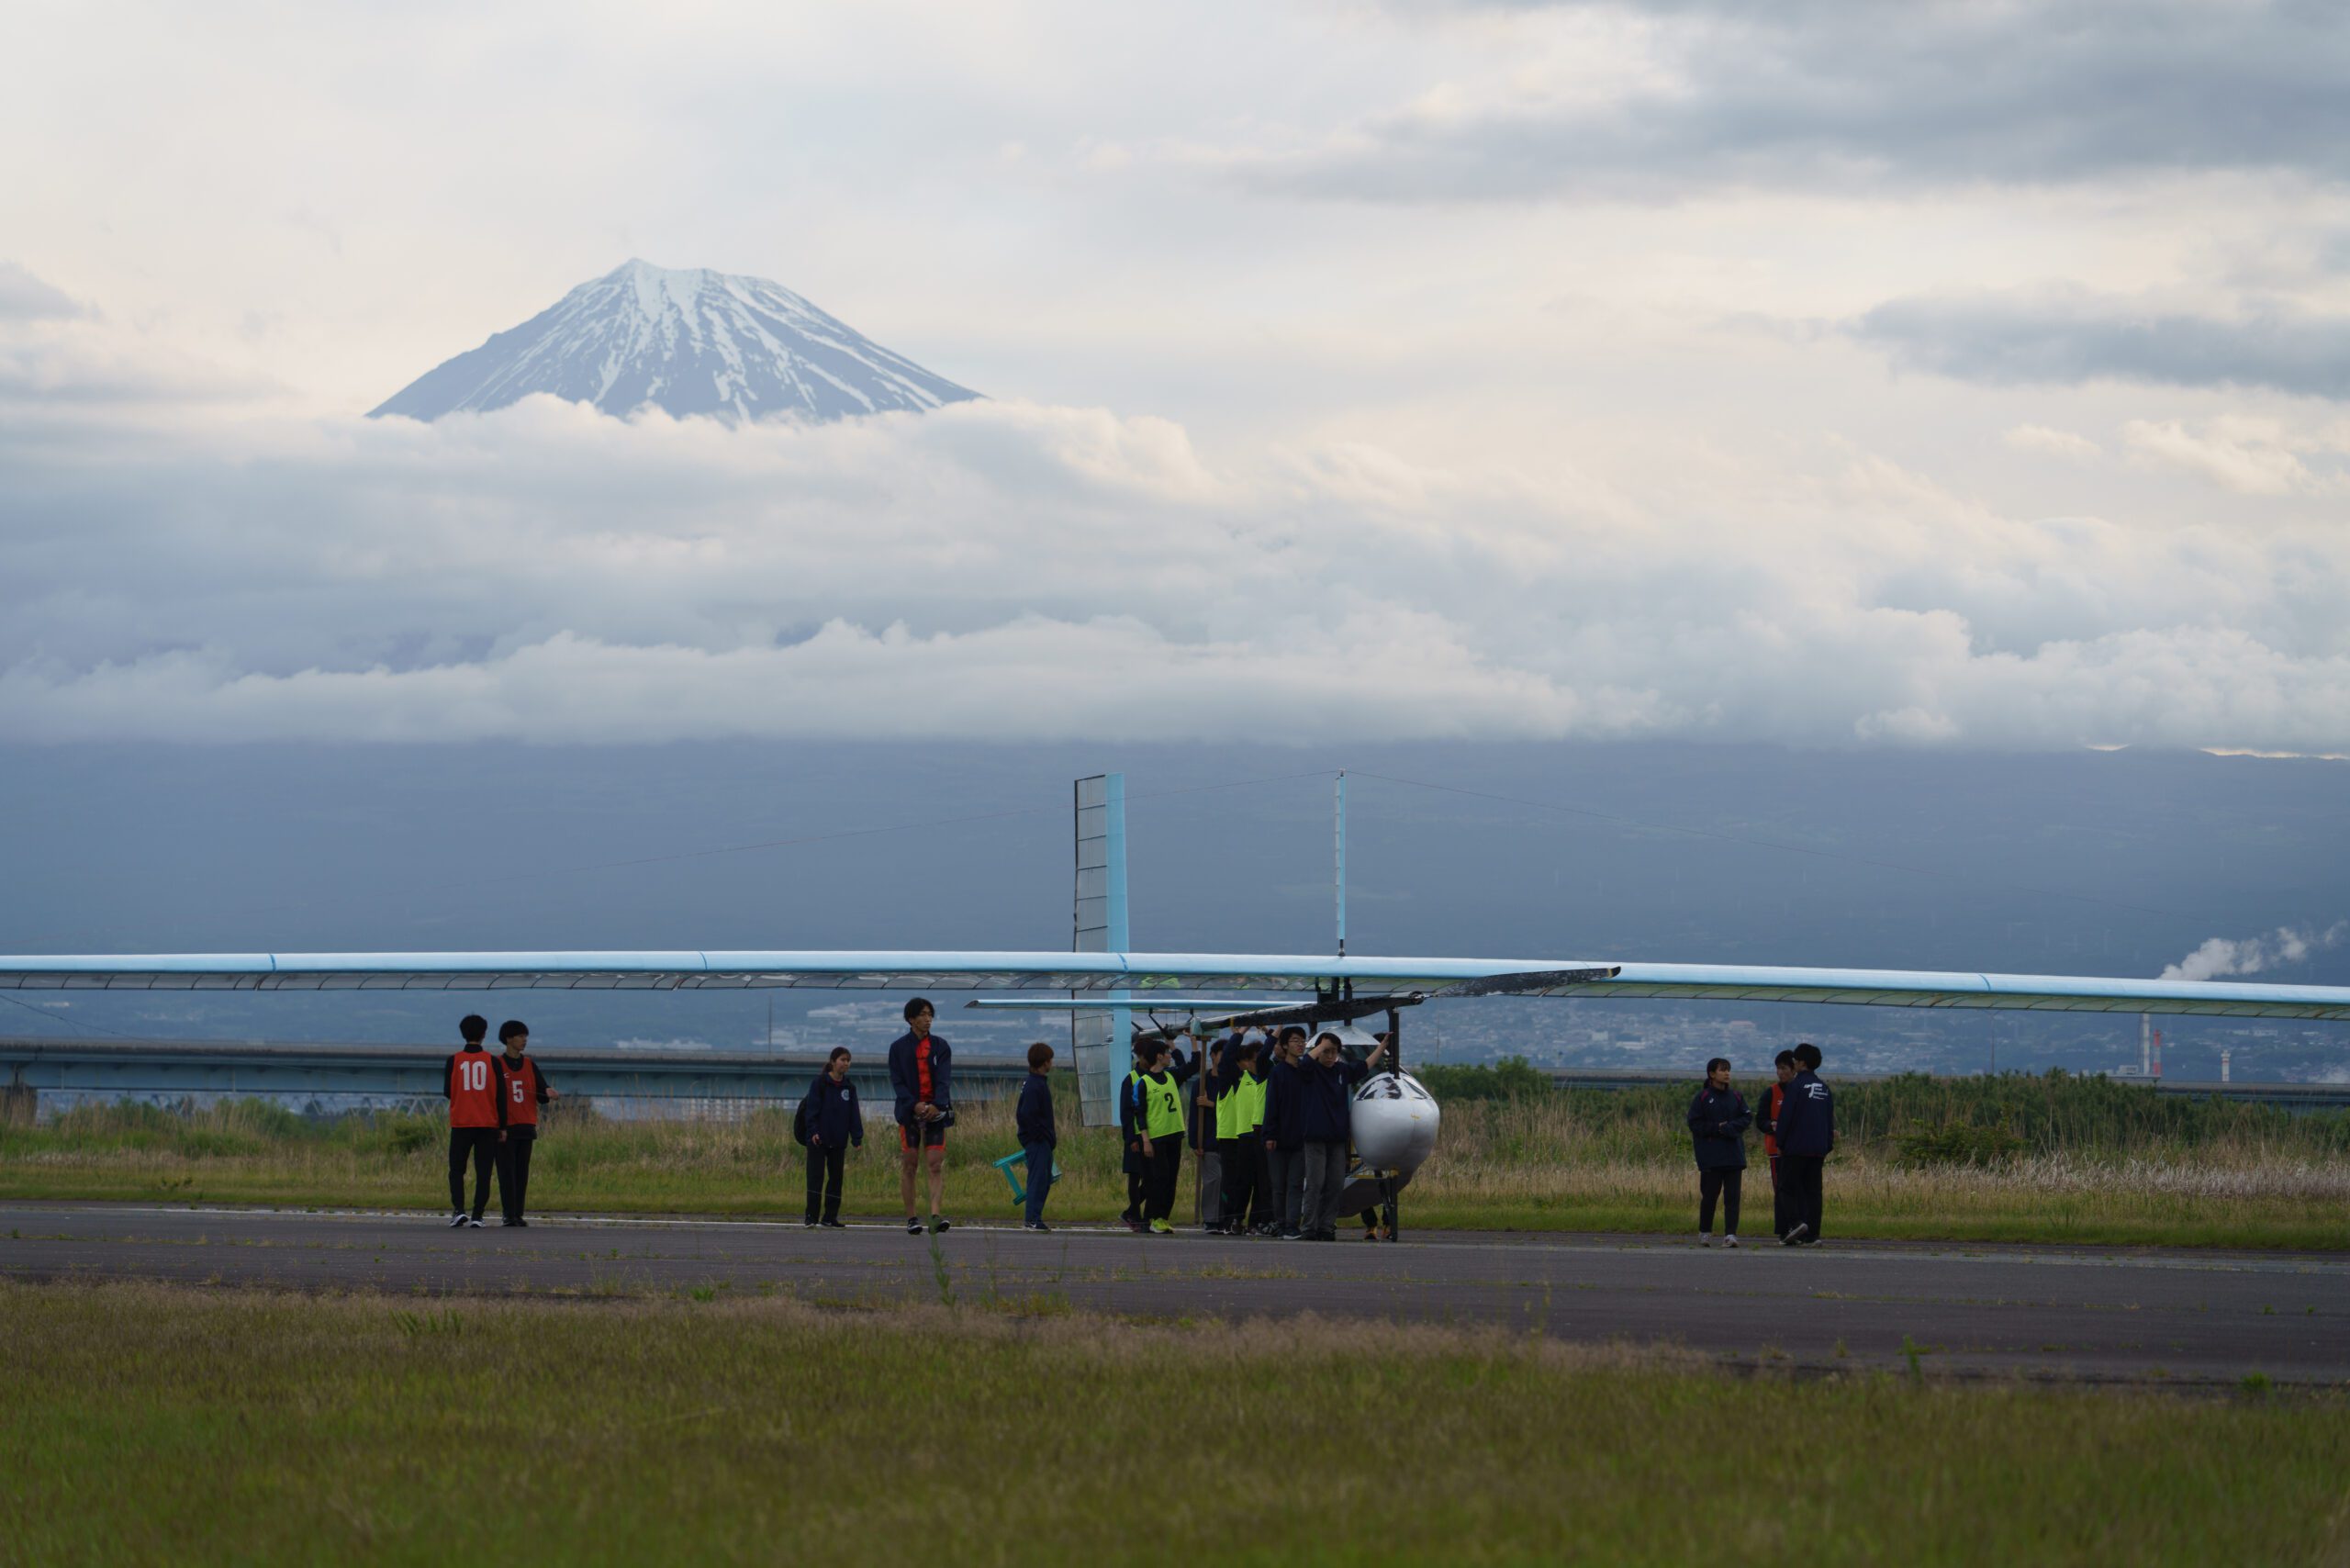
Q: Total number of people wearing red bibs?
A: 3